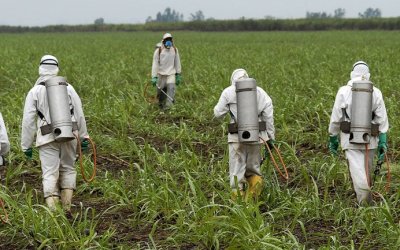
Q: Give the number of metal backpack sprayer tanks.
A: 3